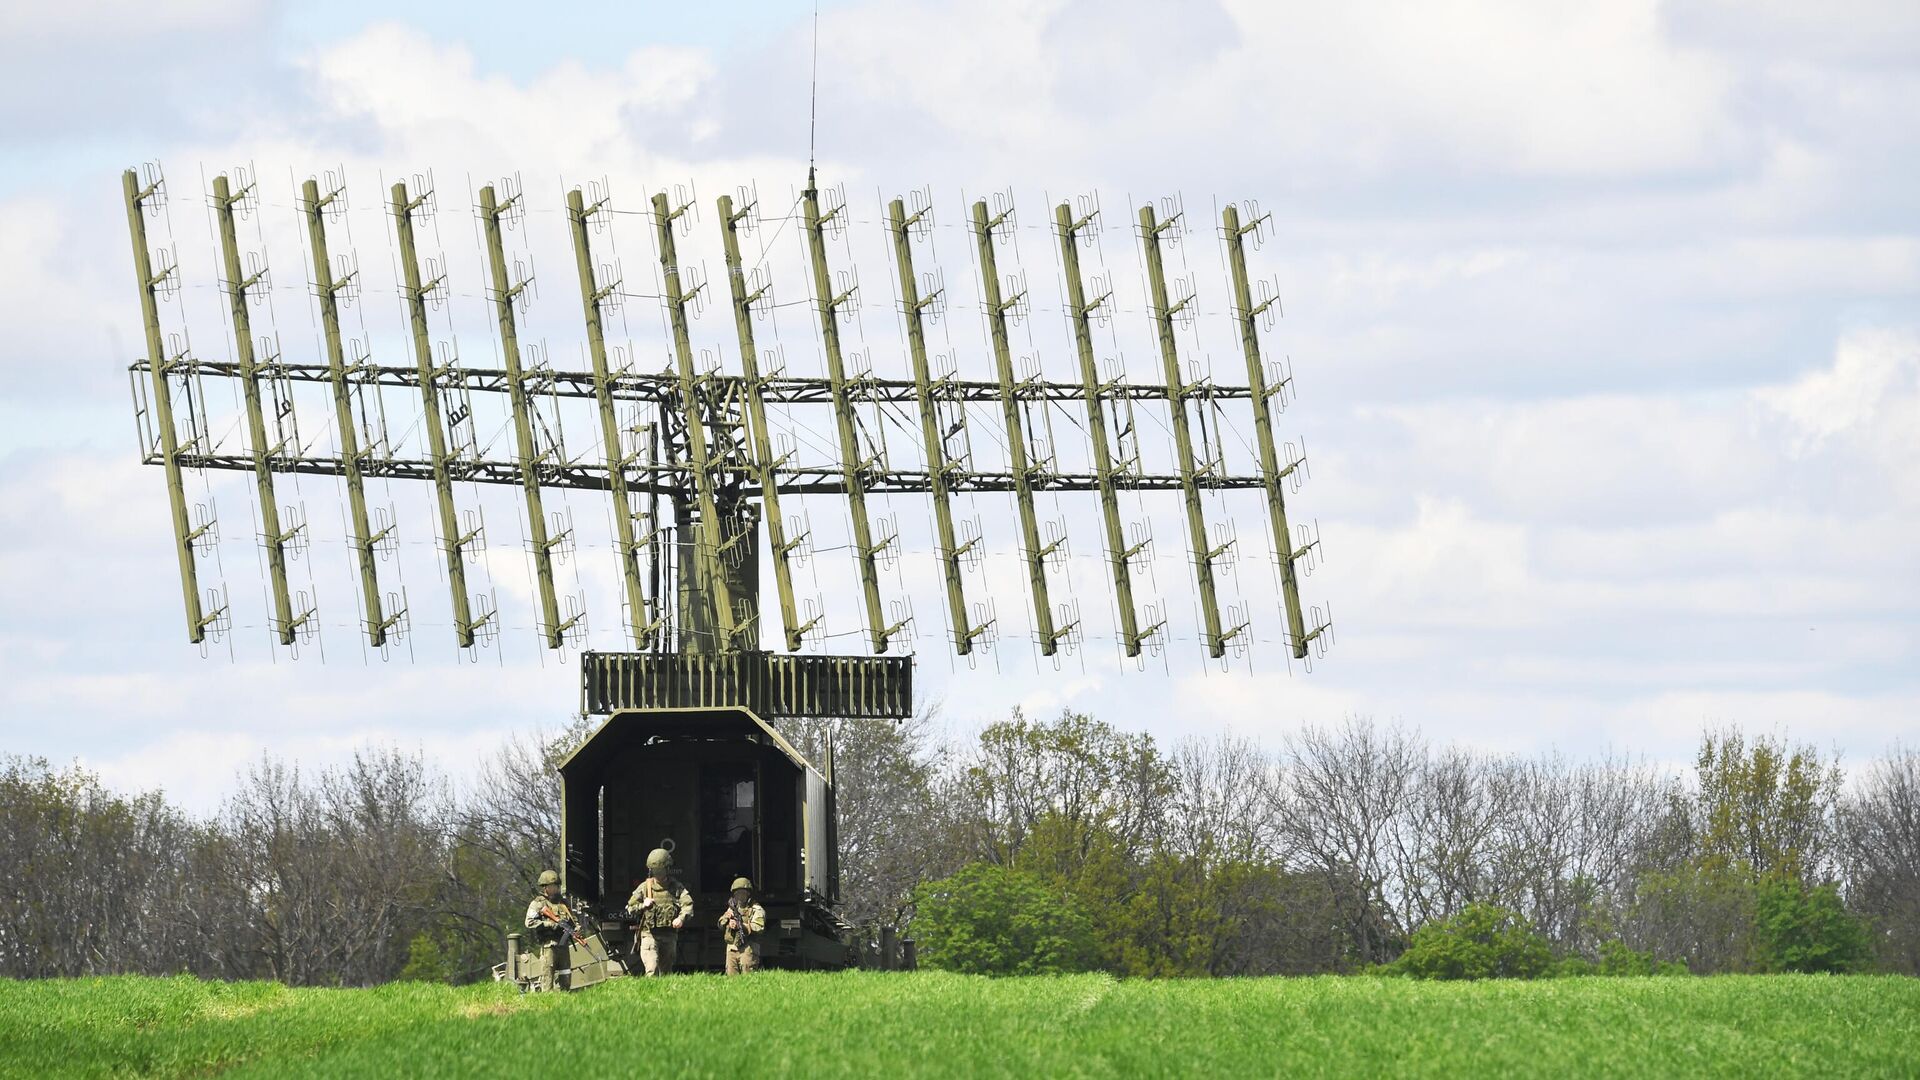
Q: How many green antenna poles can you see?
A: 14